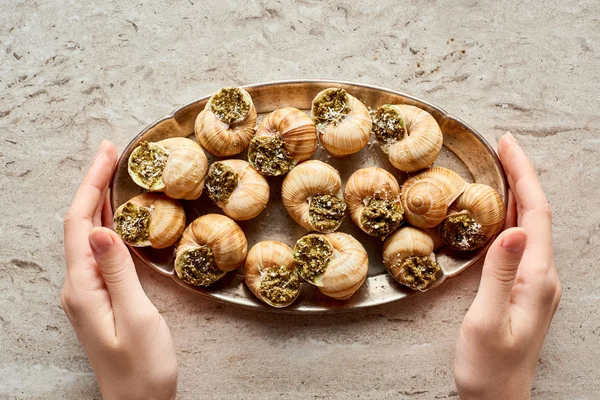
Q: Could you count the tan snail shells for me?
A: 15